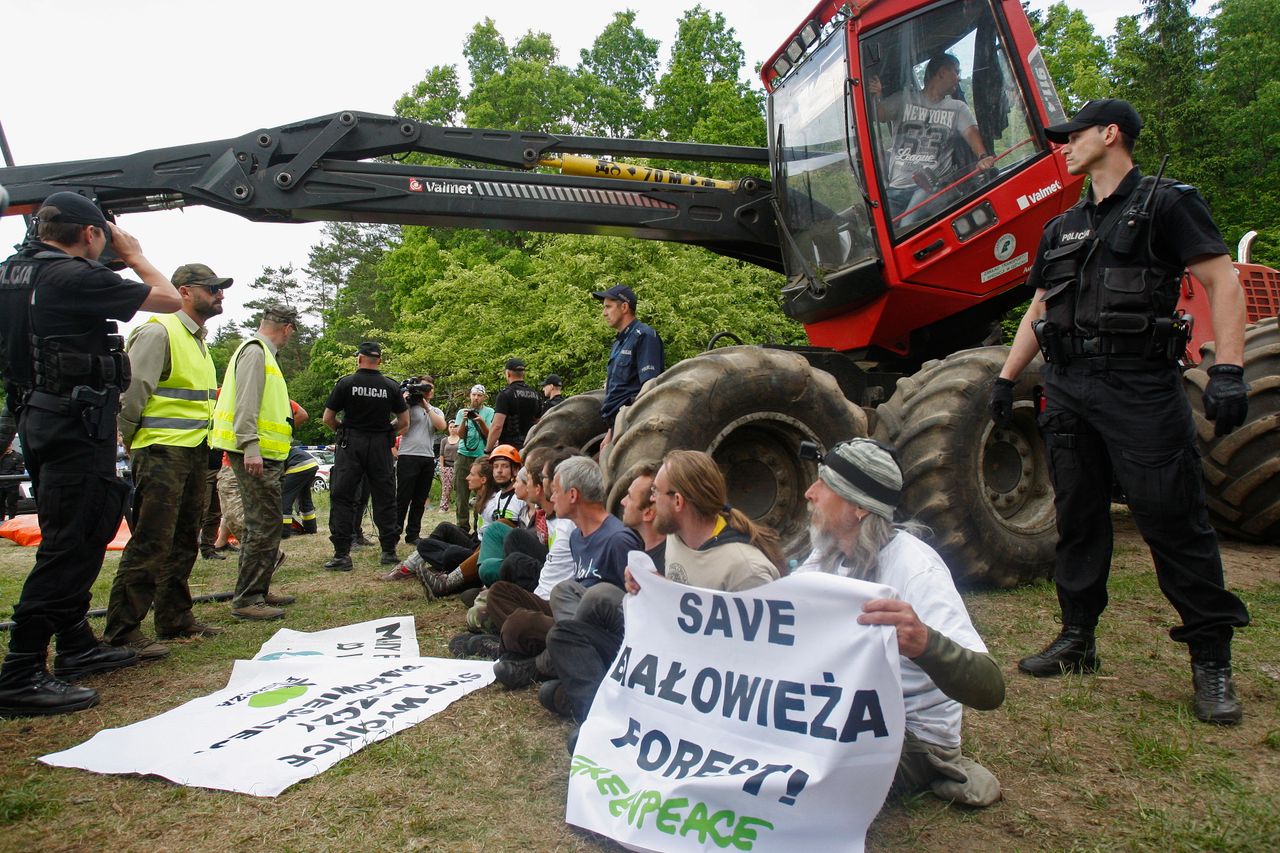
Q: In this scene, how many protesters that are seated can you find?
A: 9